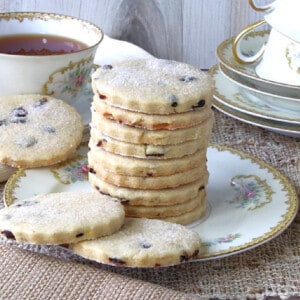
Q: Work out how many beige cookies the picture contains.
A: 12